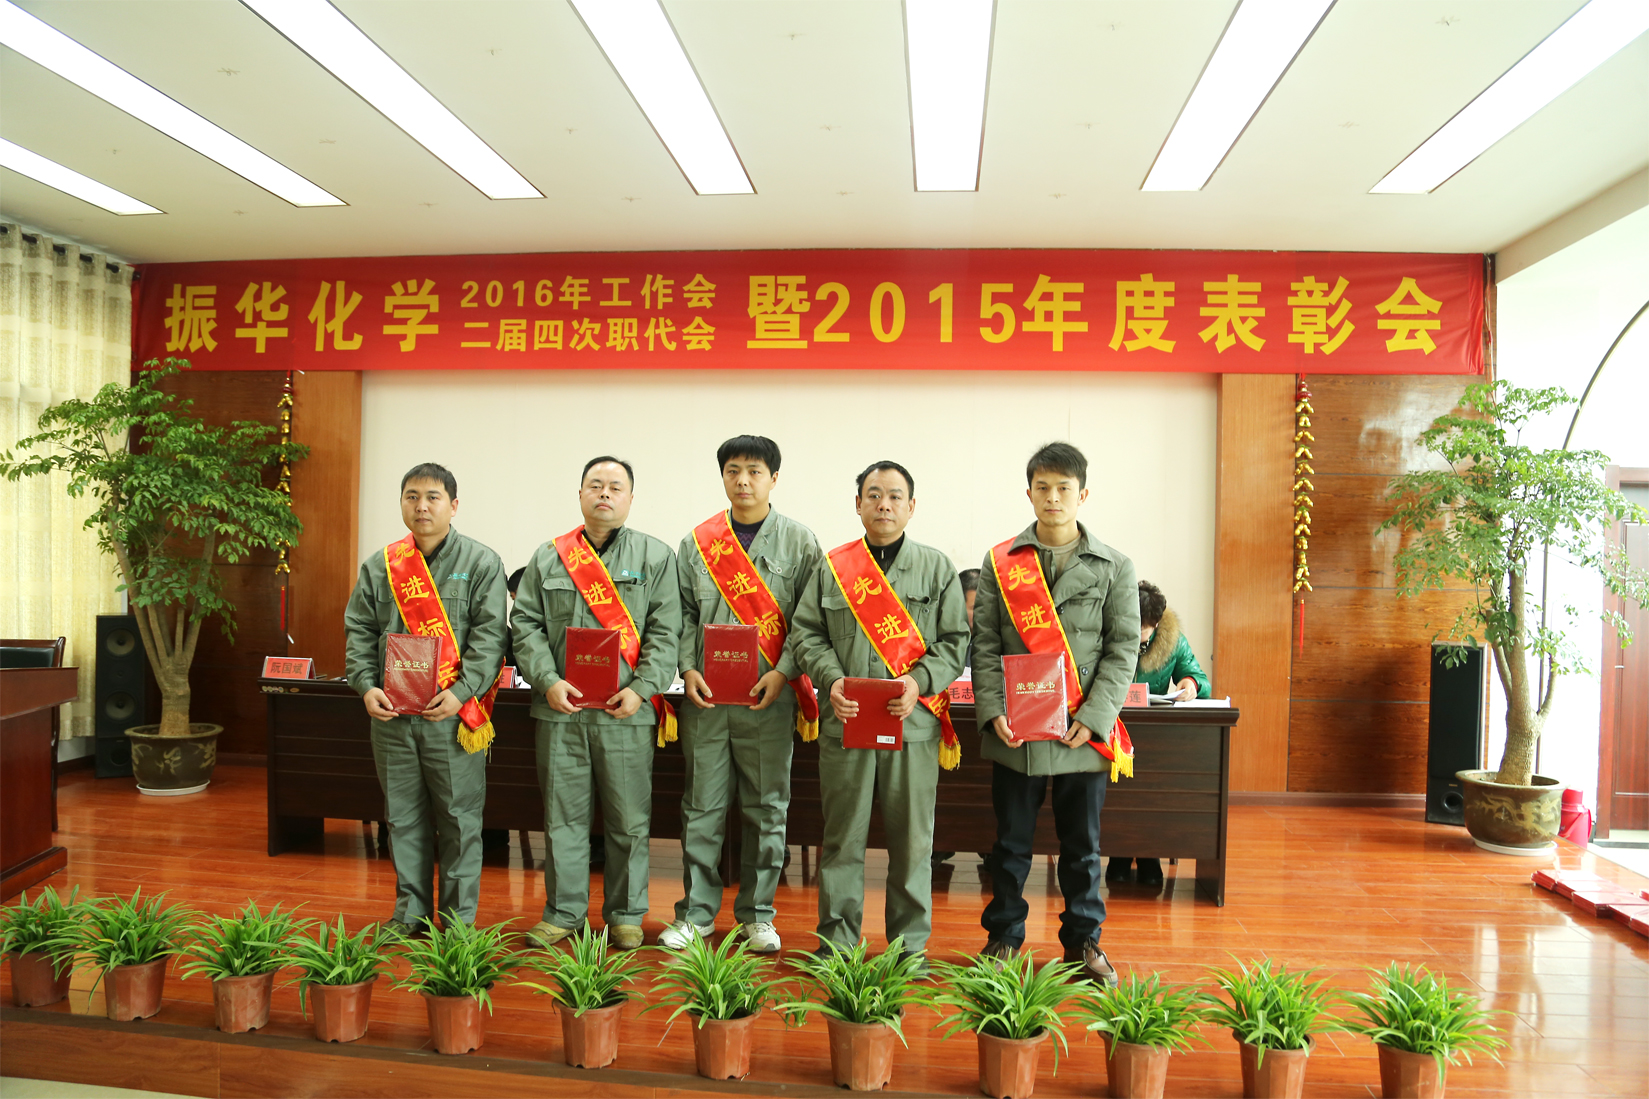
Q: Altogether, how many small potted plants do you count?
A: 12